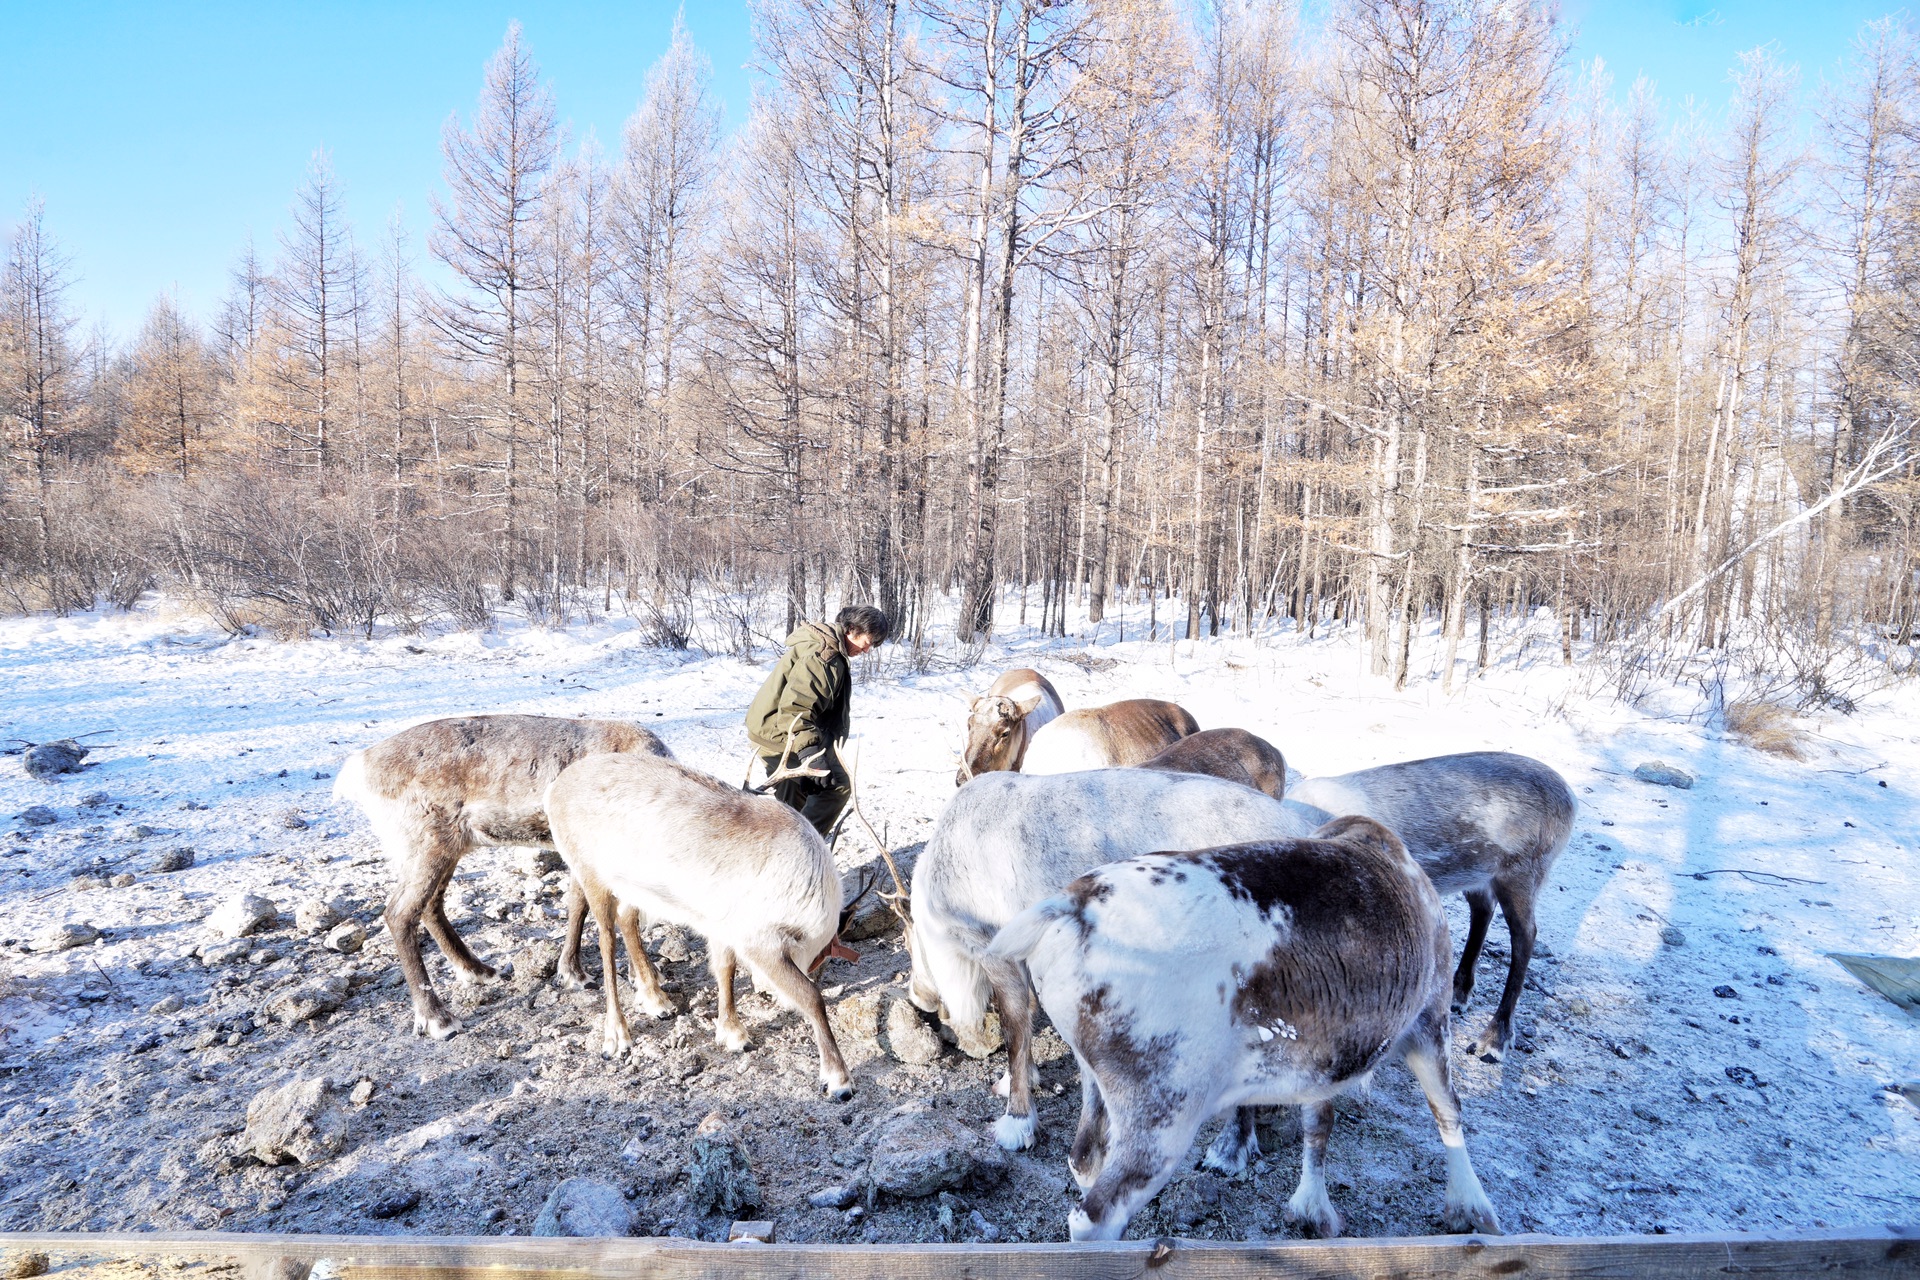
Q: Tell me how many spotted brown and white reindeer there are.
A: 1